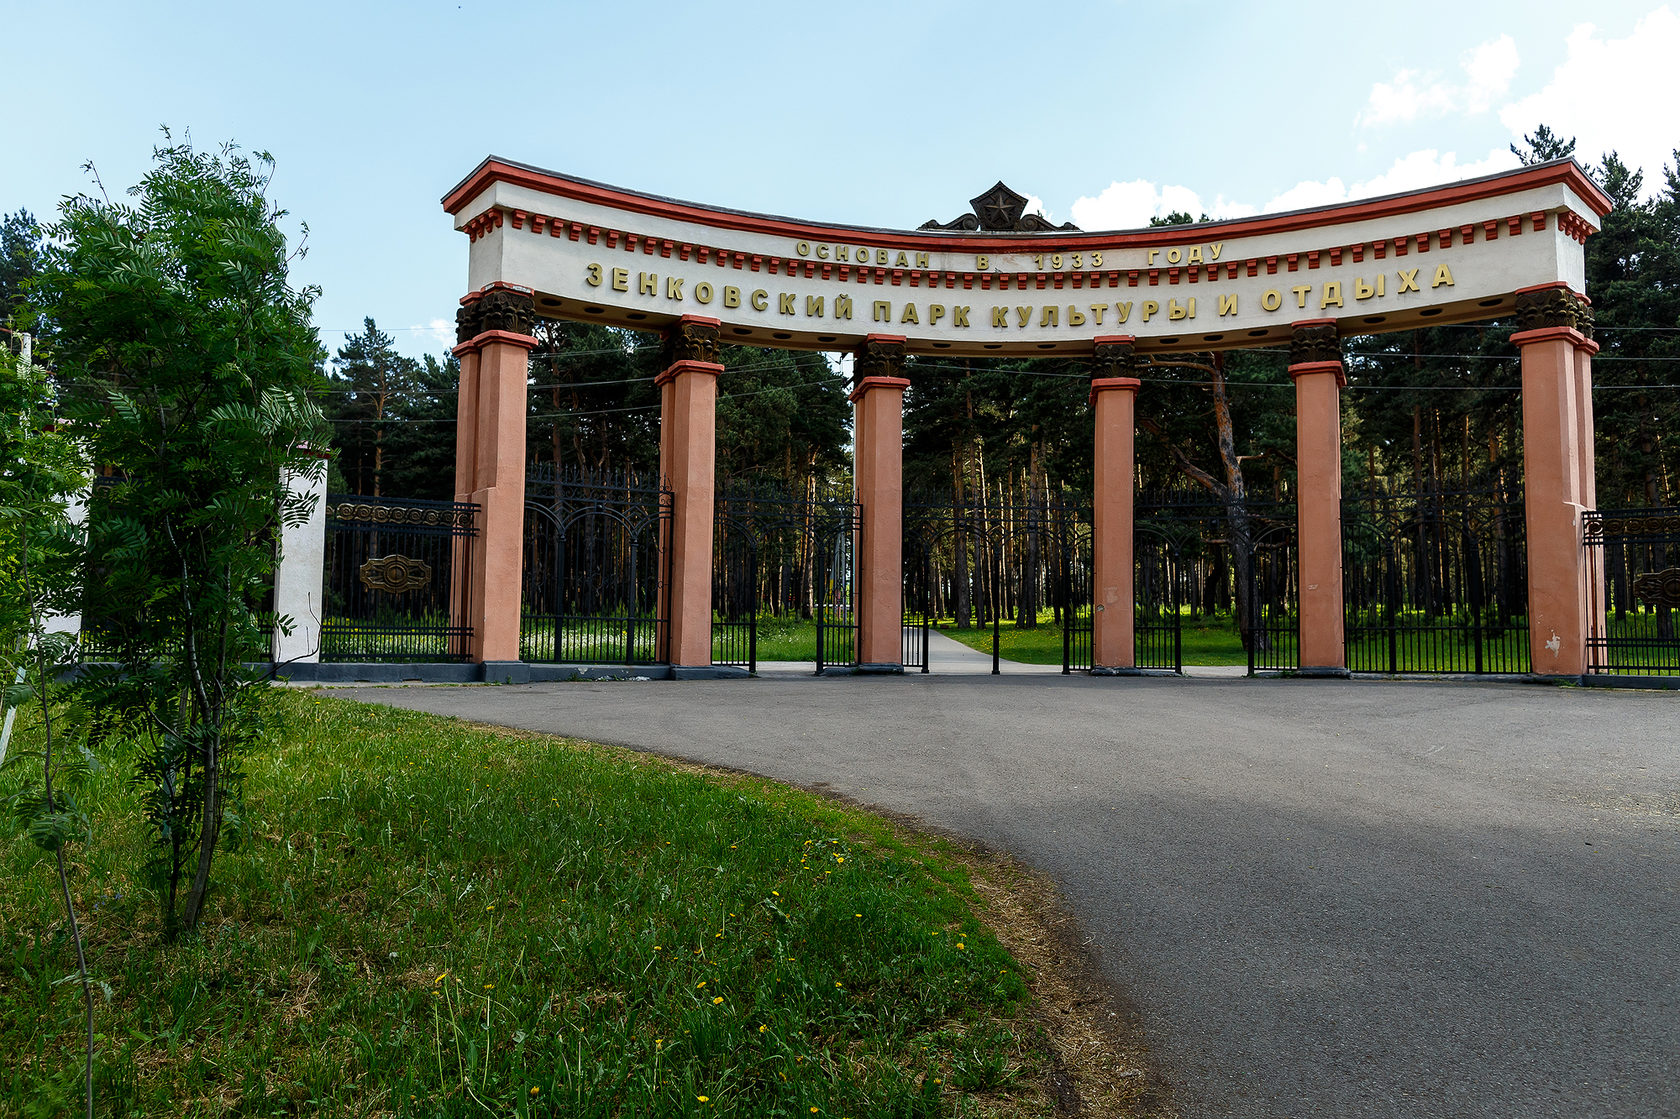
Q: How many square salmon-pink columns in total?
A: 6